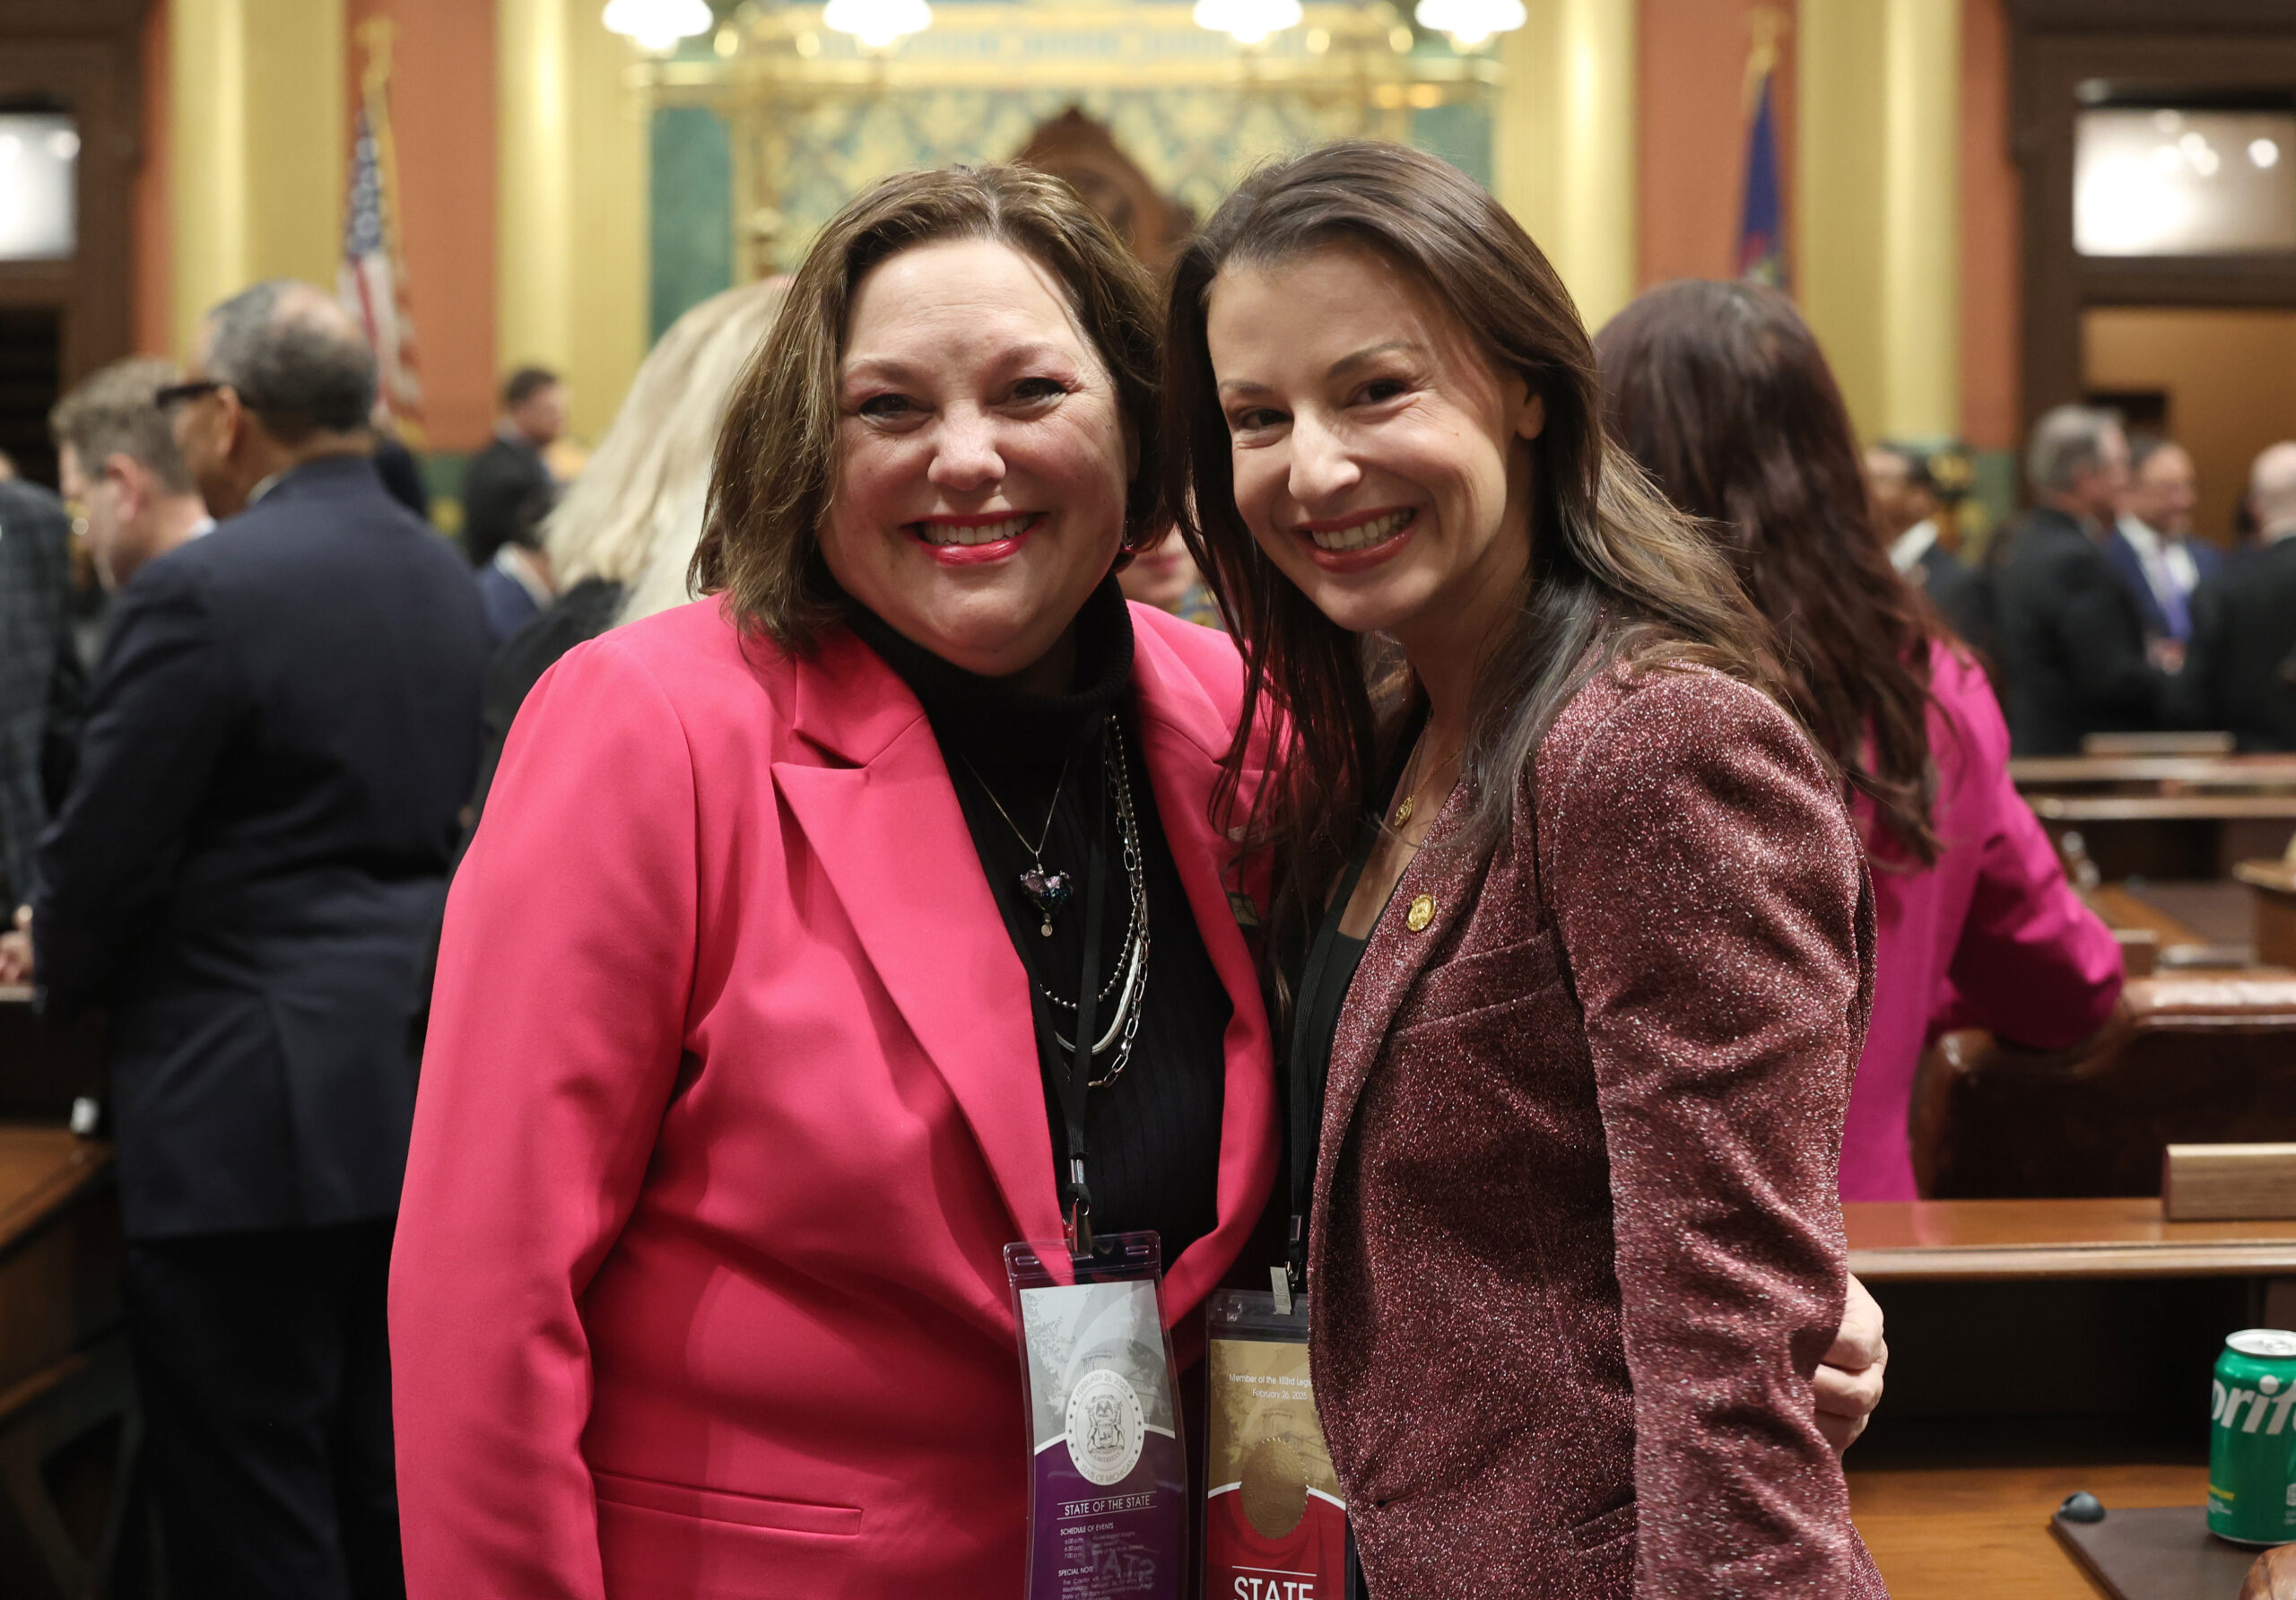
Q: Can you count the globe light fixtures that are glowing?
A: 4